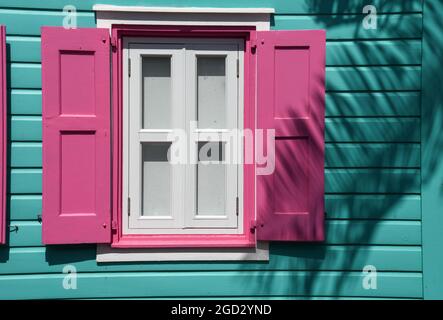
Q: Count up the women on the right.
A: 0